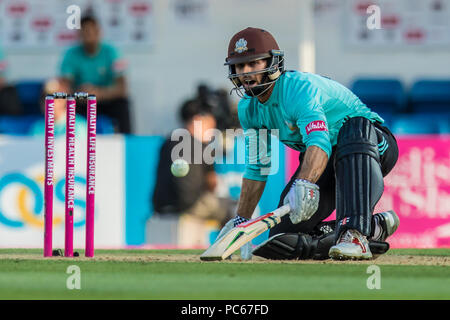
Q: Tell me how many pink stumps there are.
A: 3